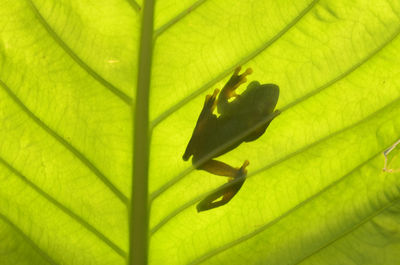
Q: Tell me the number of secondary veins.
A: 11